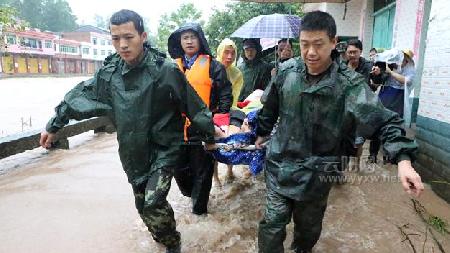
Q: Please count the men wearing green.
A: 3